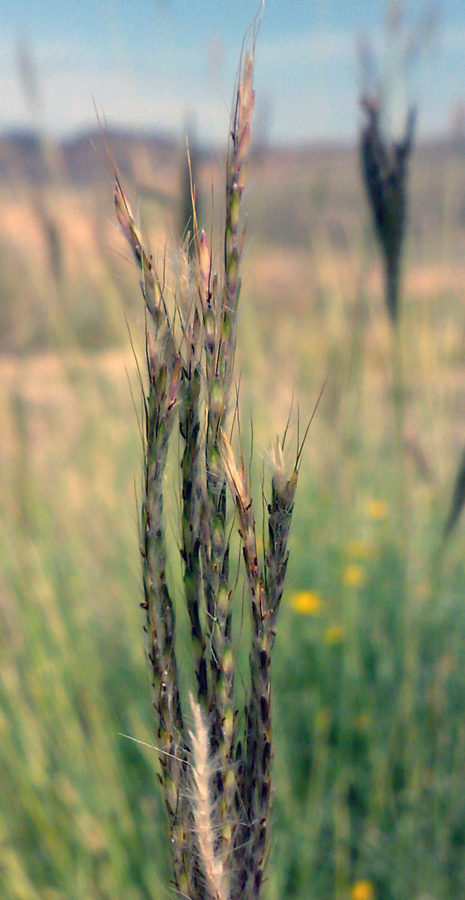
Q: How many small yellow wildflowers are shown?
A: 6